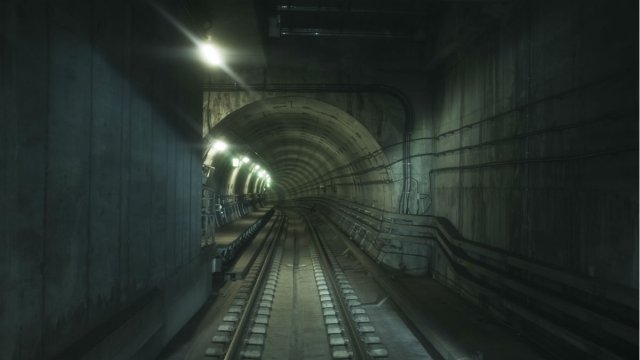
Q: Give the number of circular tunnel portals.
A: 1